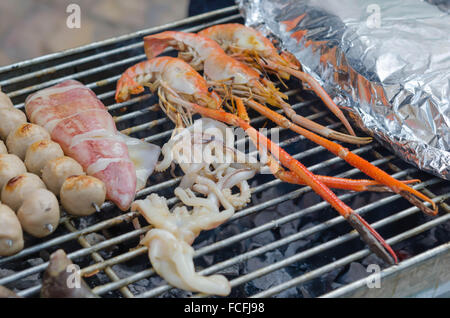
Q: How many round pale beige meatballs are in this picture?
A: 11